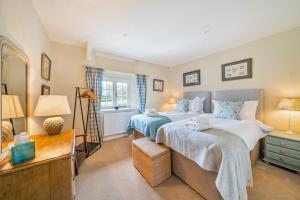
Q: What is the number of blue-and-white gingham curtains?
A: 2